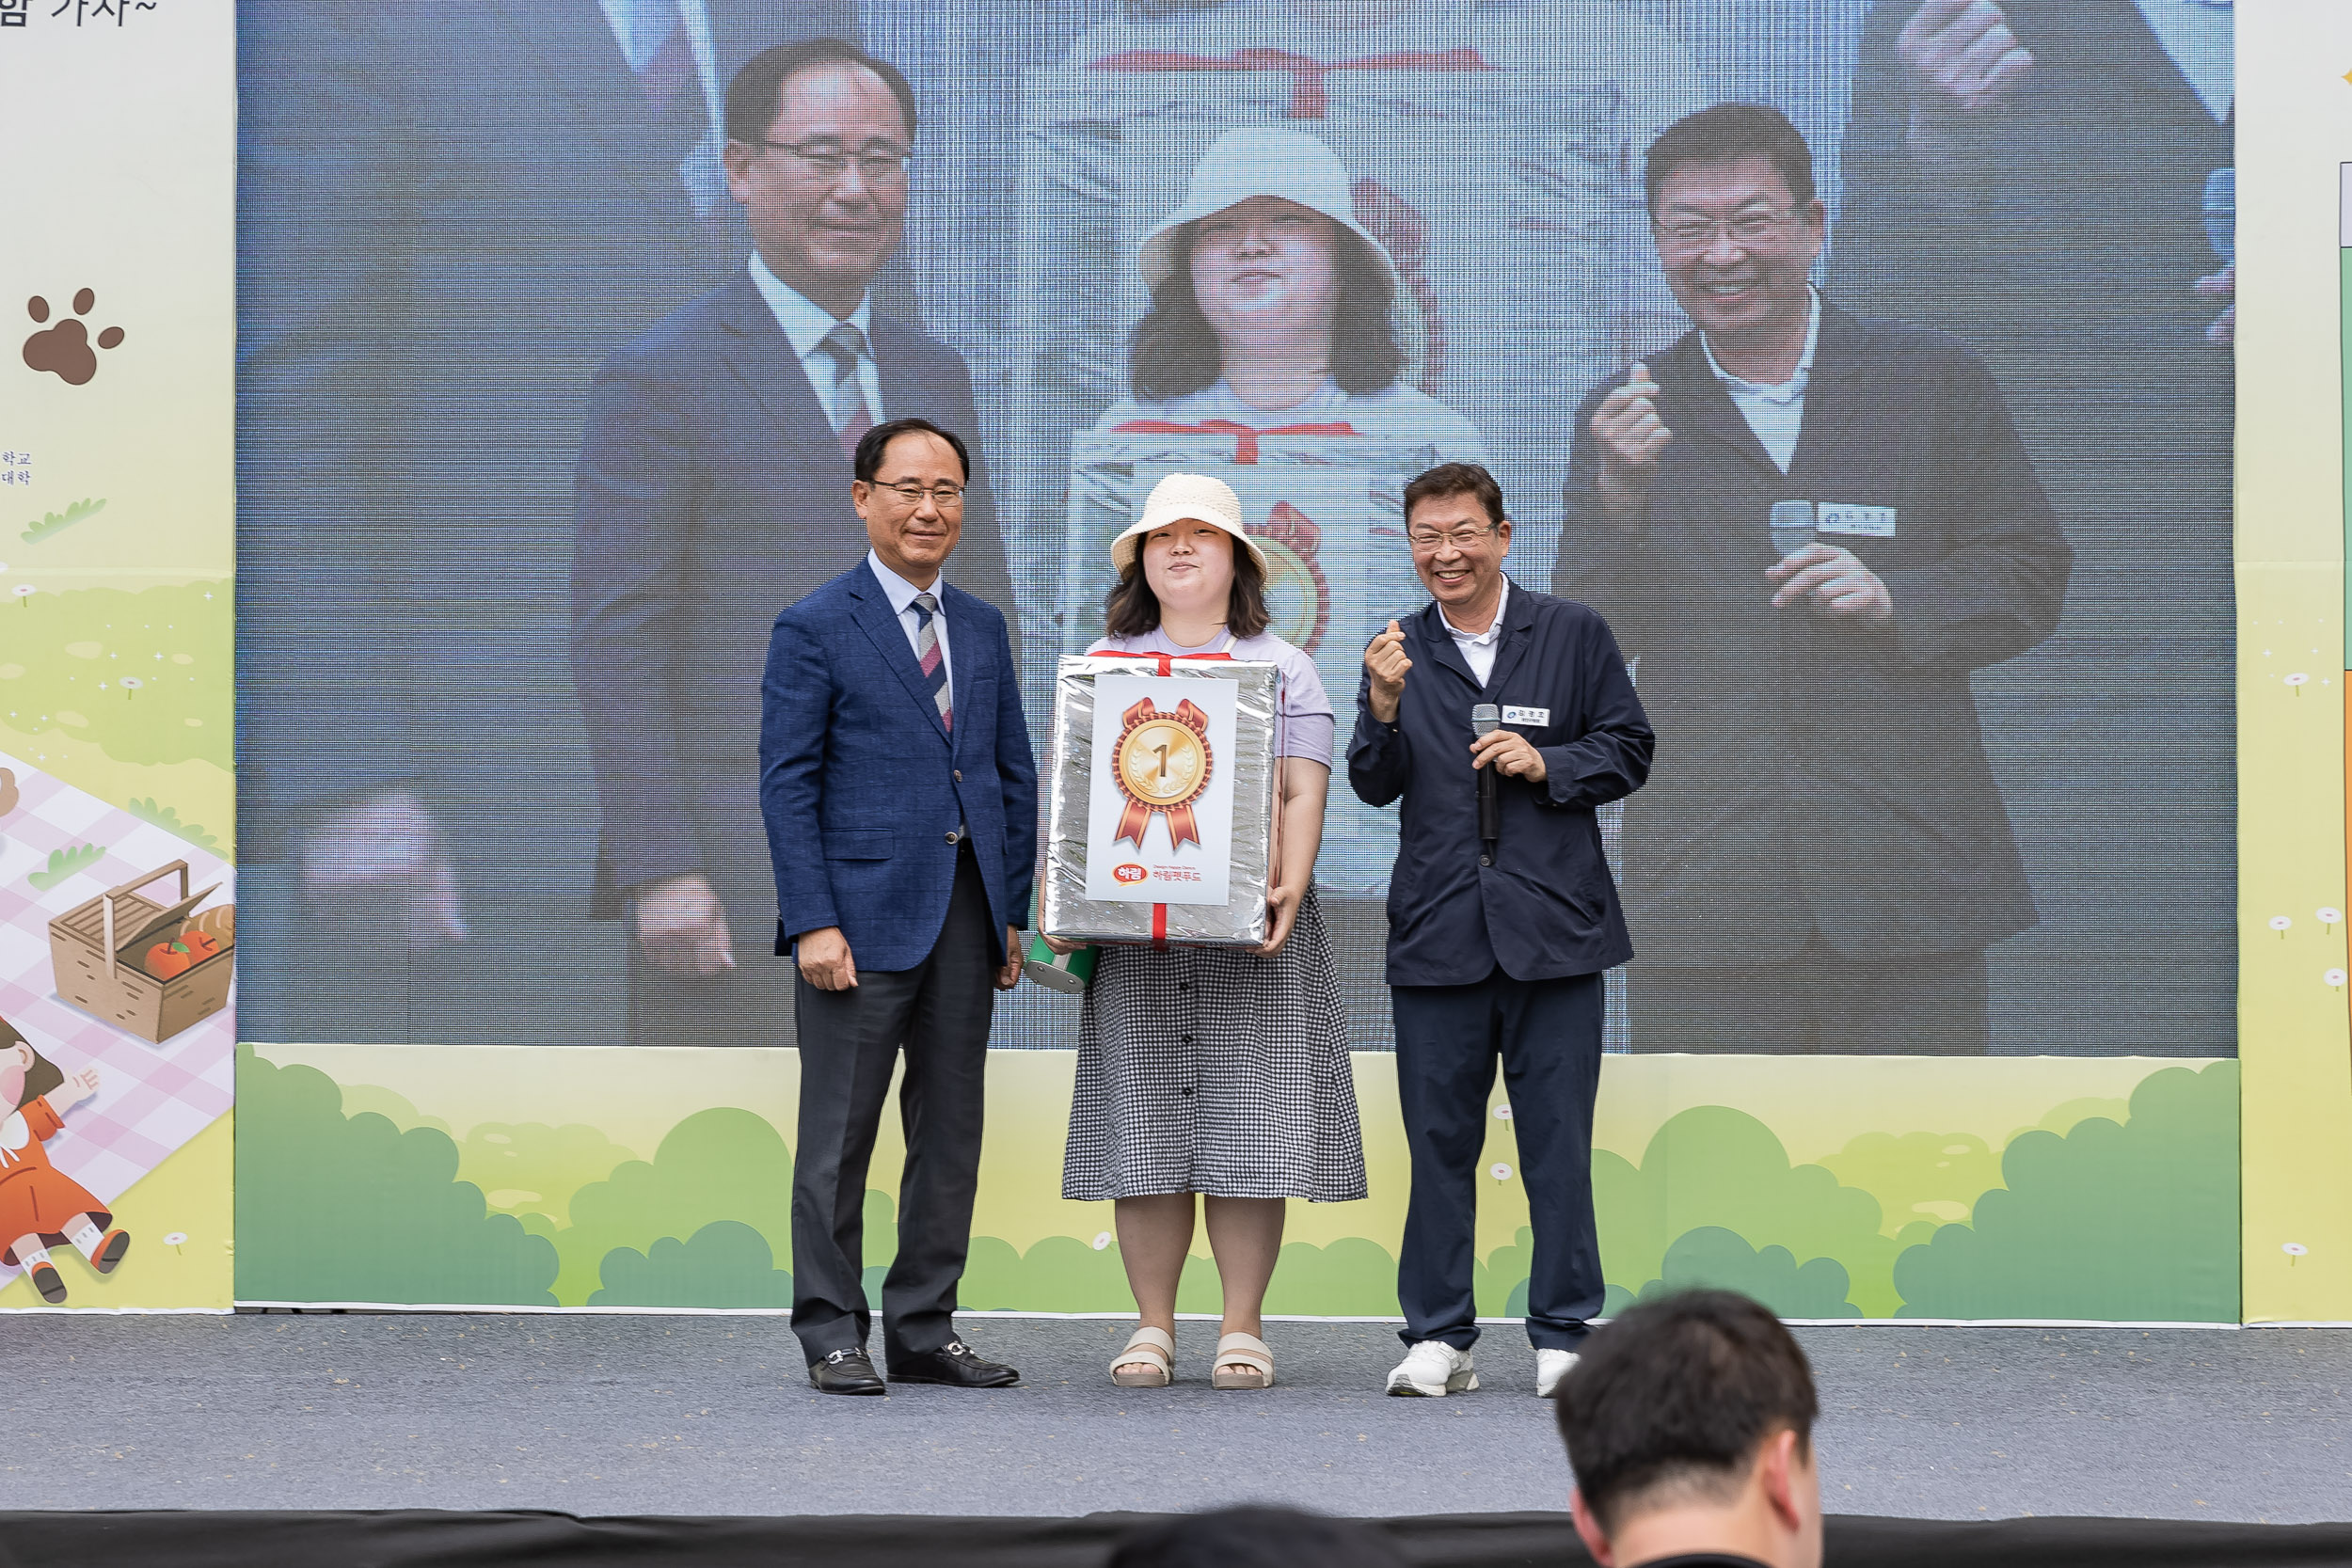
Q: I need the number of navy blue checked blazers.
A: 1